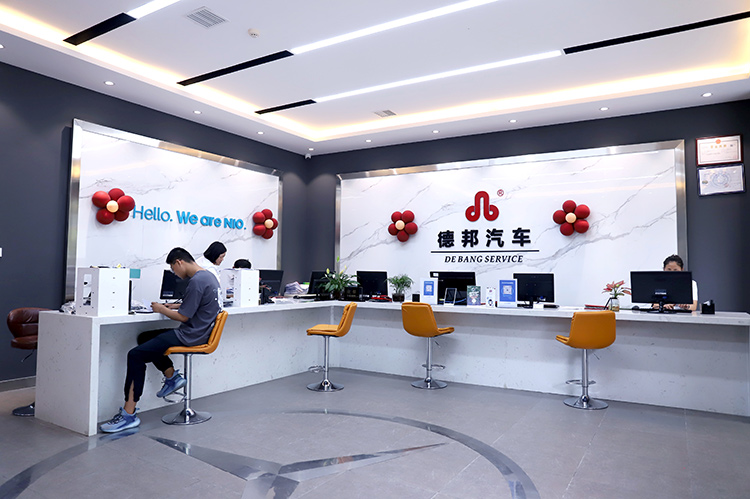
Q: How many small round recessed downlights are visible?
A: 10